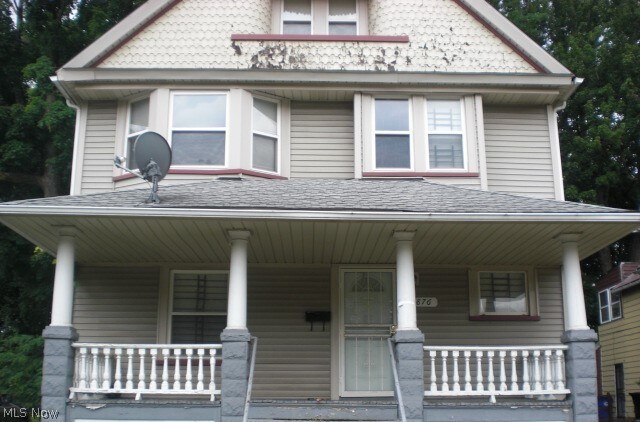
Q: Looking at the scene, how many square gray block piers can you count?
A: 4